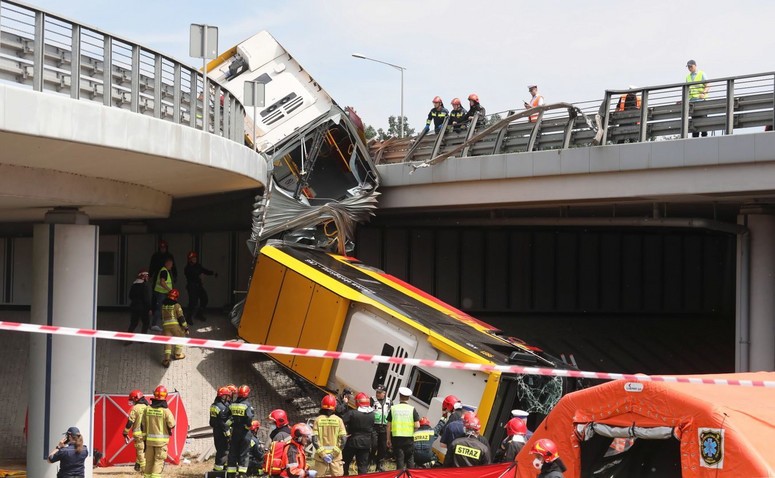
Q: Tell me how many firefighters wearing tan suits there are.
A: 4